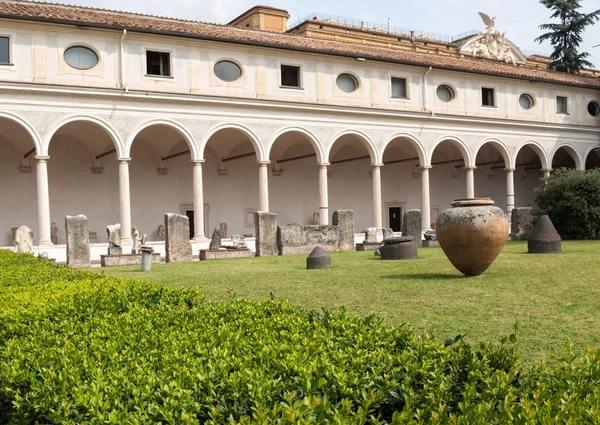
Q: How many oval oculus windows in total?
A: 6